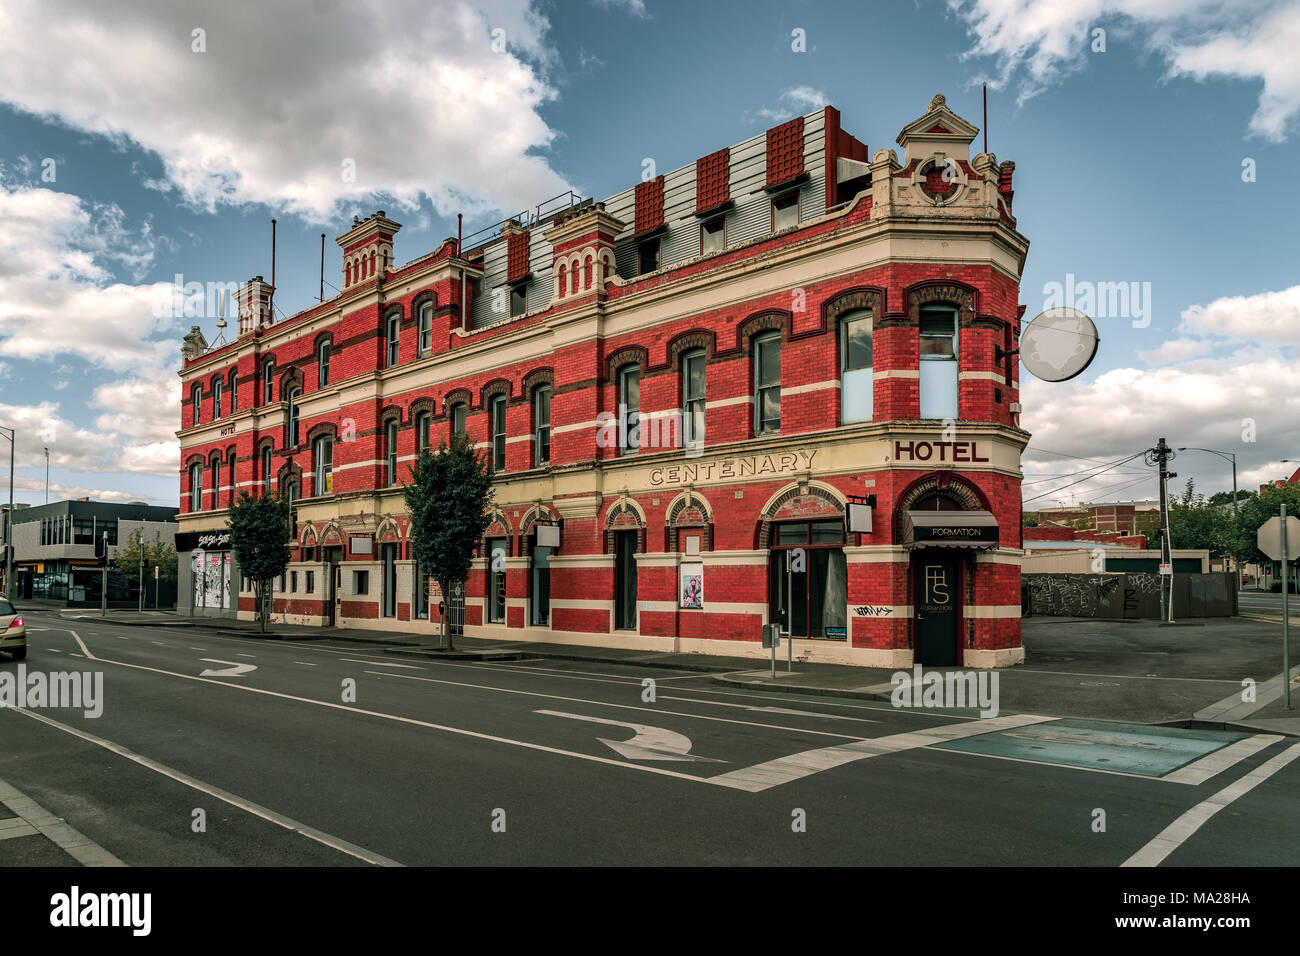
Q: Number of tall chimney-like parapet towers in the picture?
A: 3